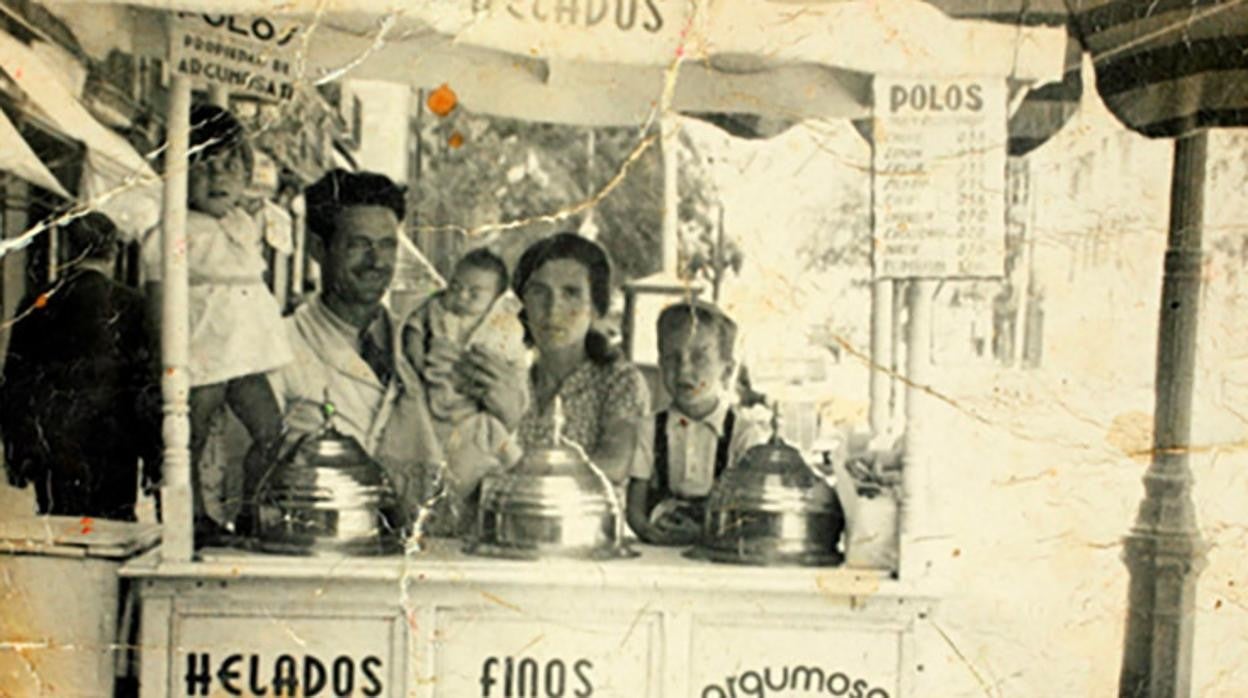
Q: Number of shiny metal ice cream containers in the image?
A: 3